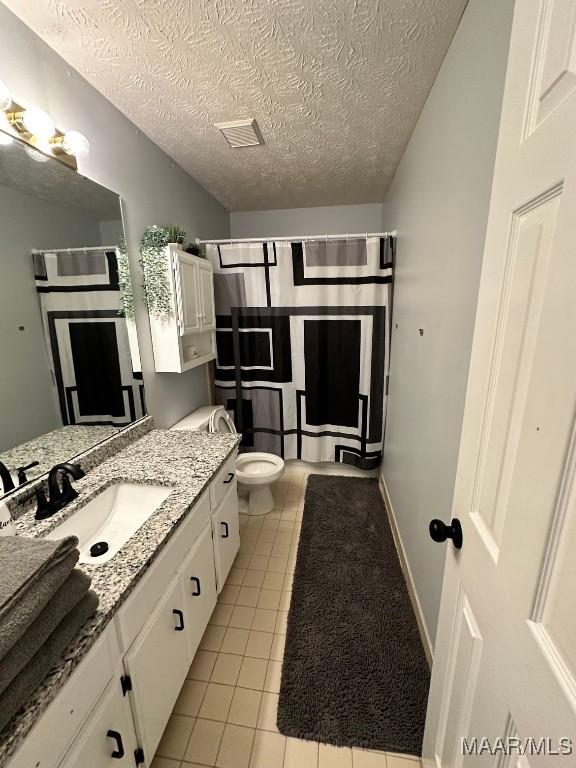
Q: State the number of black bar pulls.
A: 5